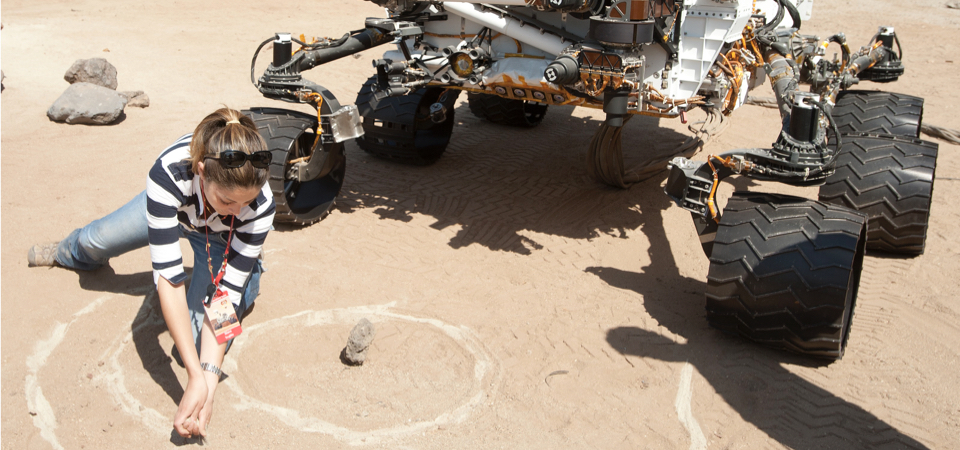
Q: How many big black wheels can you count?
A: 6